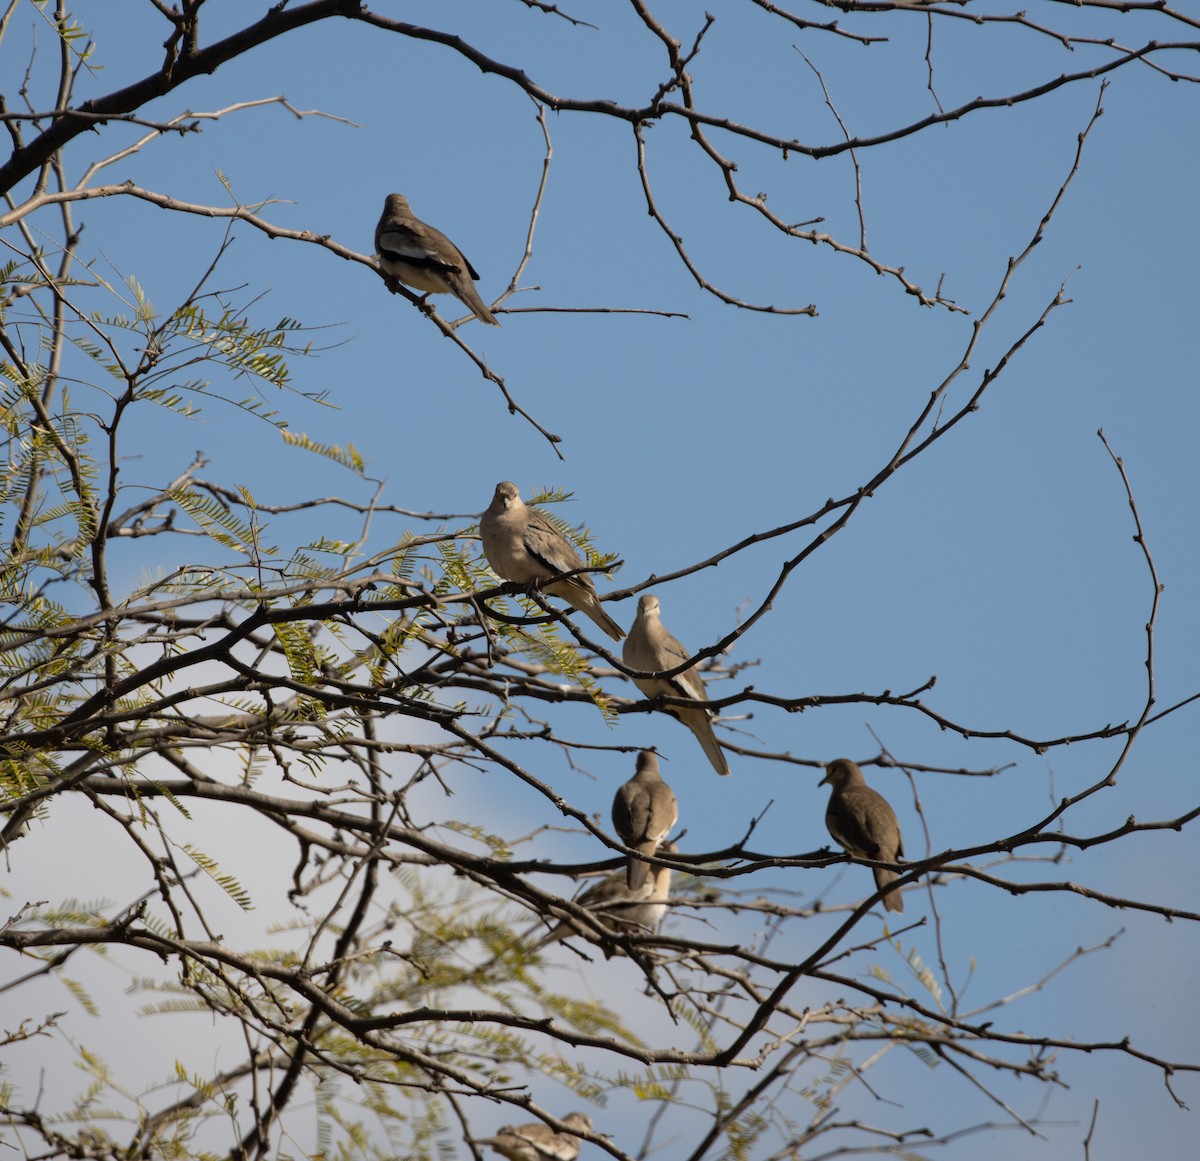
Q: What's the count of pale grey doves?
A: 7